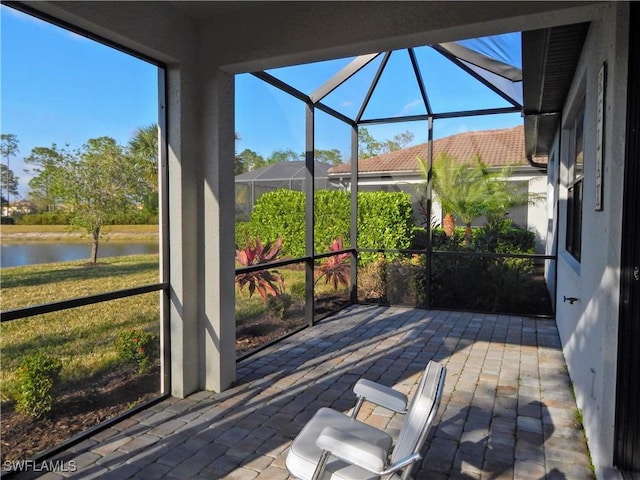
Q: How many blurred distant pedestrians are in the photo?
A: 0